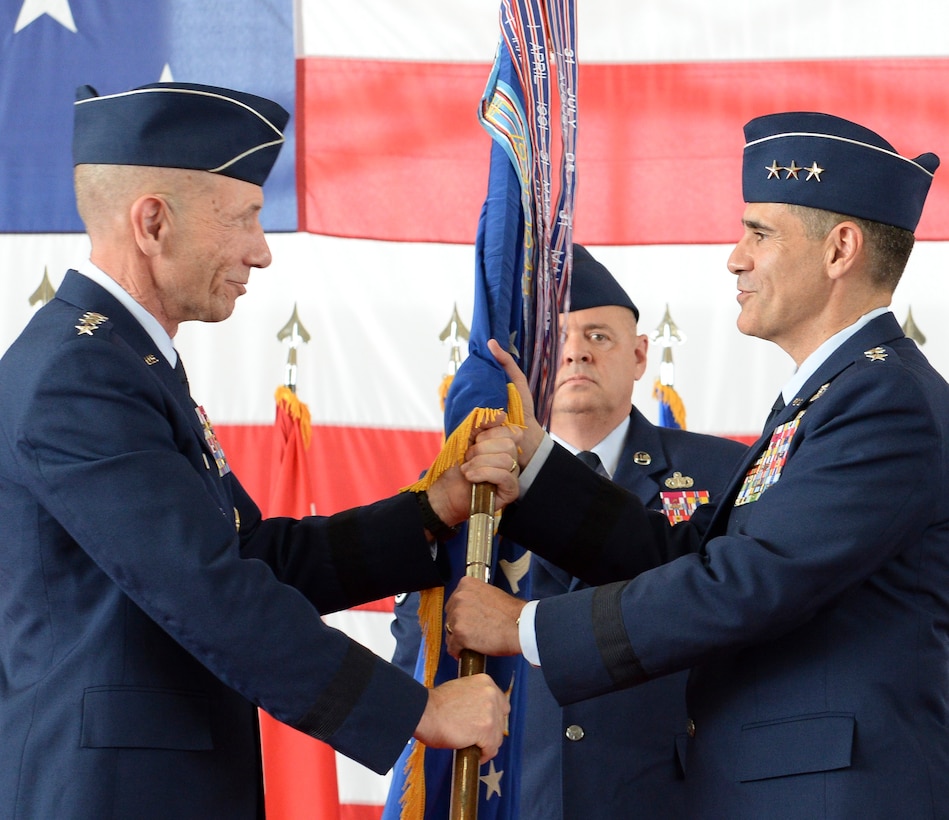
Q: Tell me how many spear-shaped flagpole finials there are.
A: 5